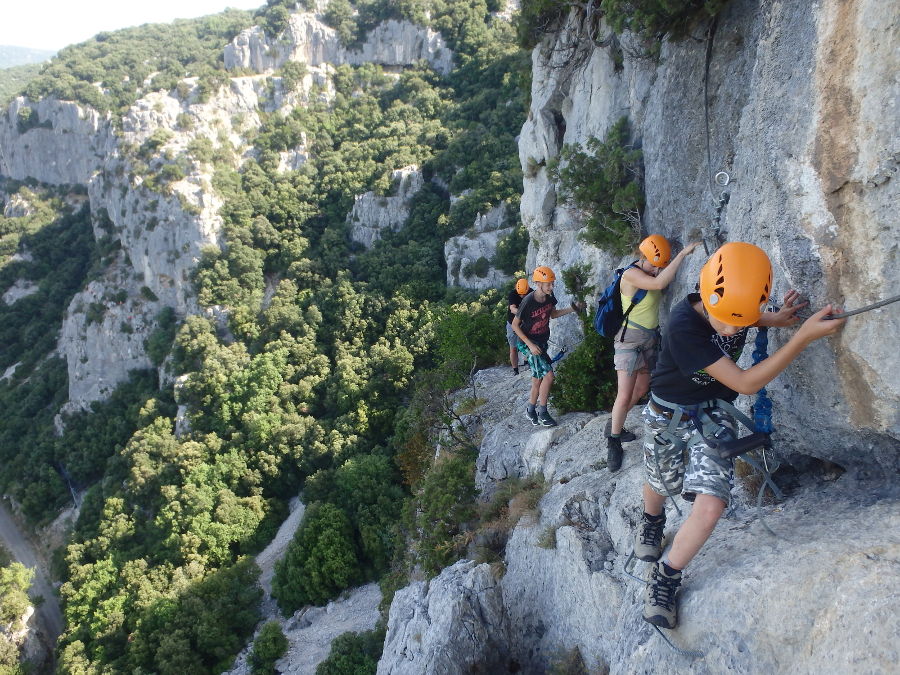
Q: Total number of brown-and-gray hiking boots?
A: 2